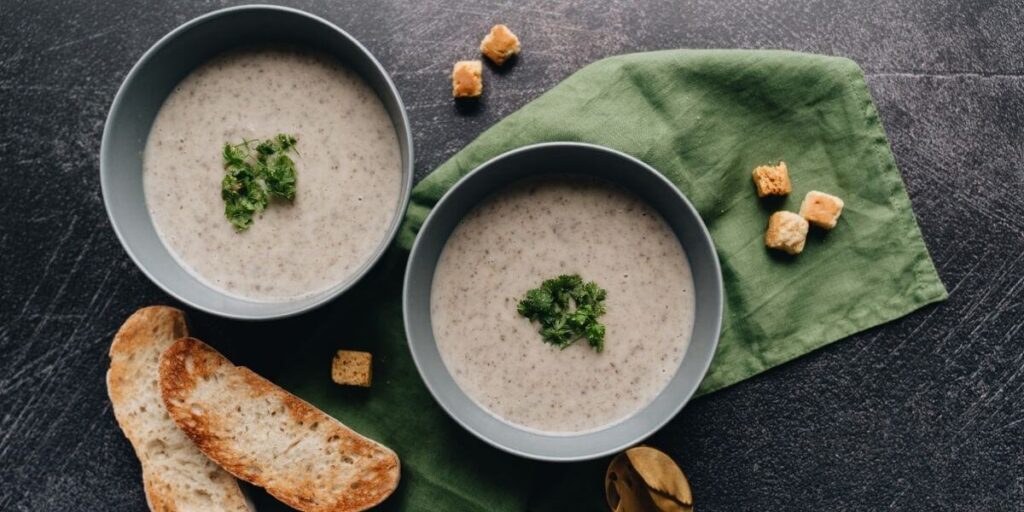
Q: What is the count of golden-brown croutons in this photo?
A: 6